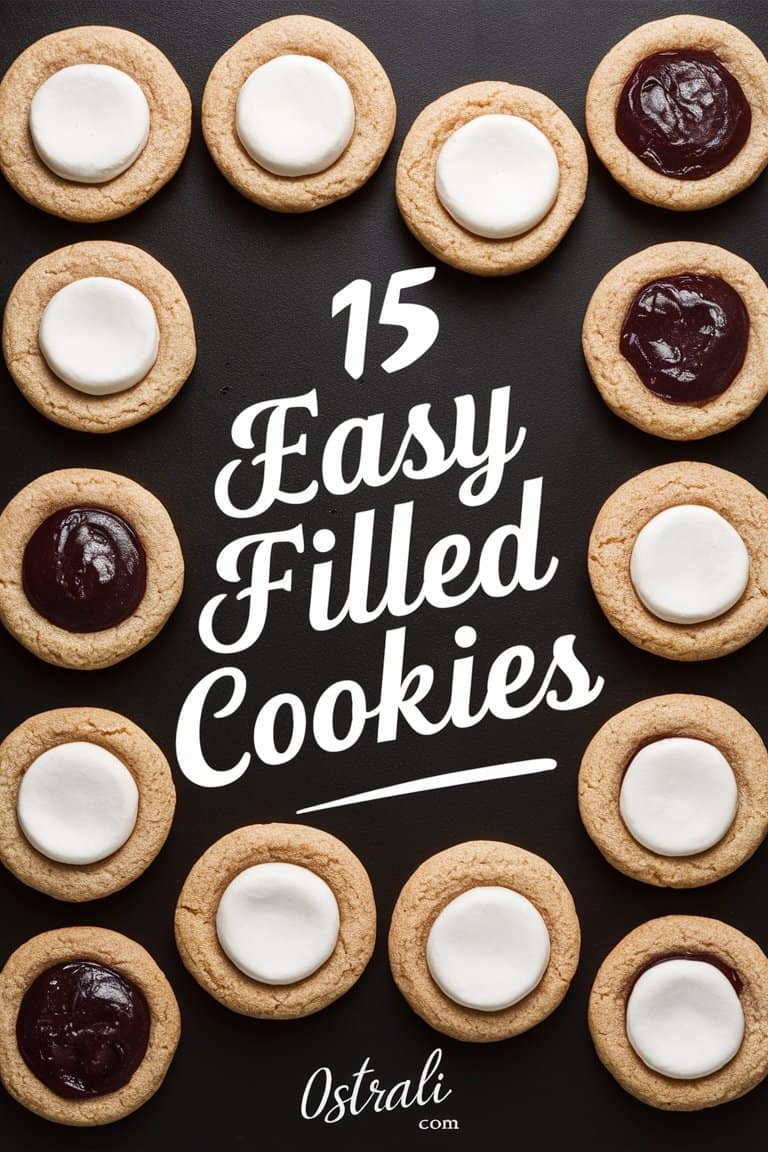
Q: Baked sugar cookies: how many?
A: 14